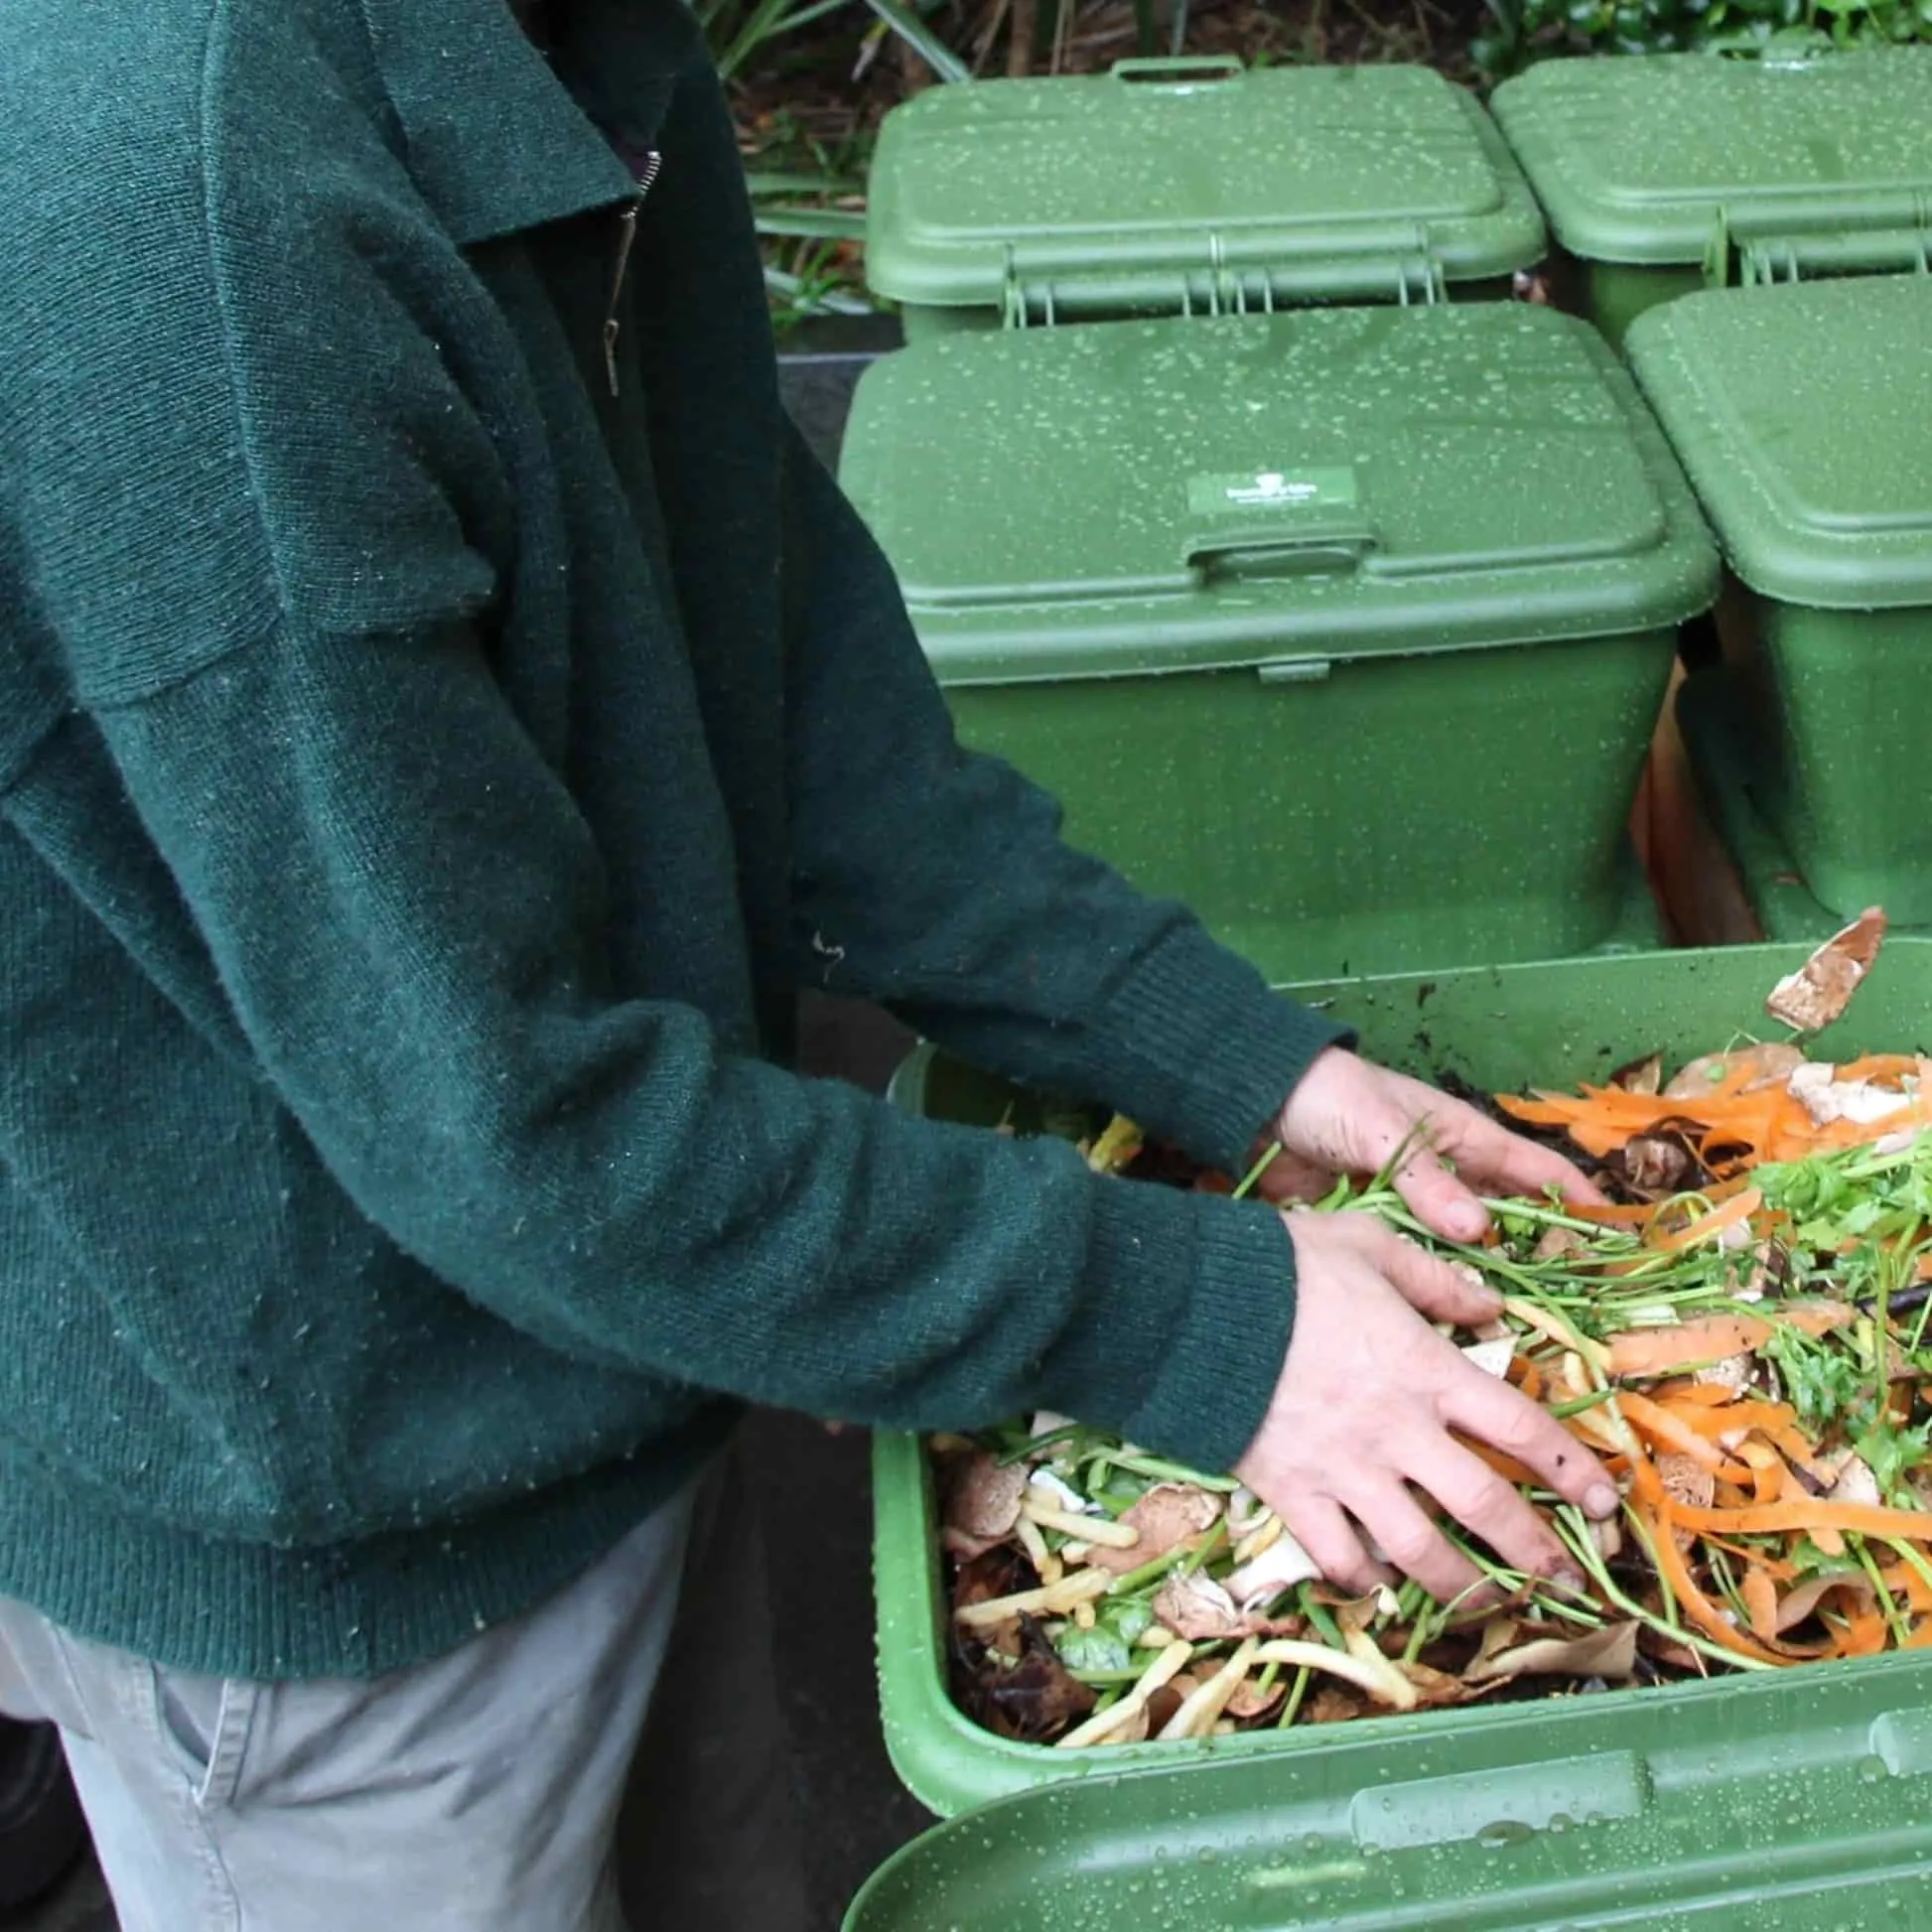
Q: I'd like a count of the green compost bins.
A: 5